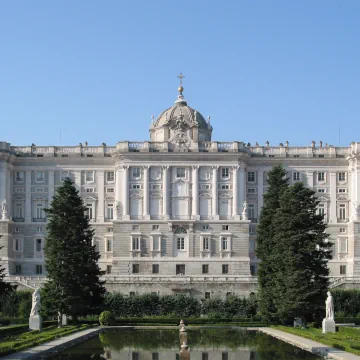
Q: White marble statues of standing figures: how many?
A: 2